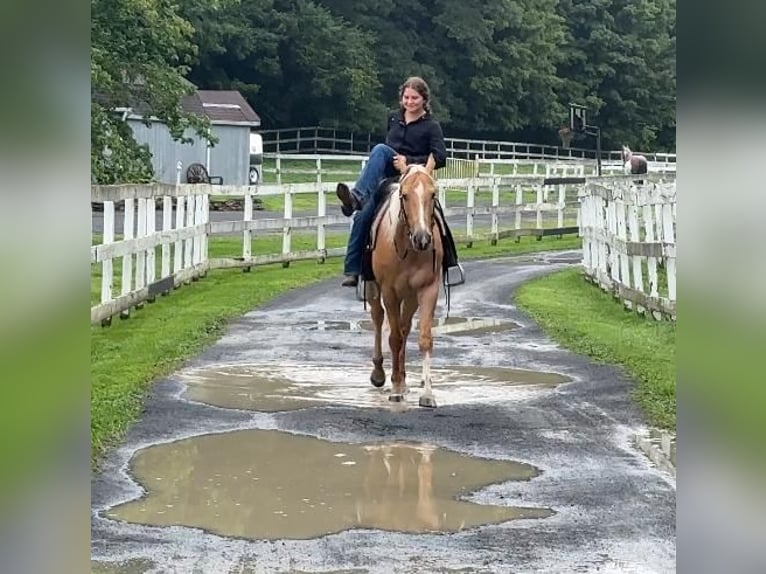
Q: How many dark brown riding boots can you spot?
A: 2